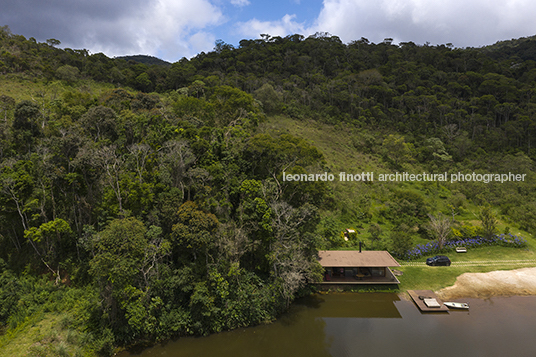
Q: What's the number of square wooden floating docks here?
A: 1